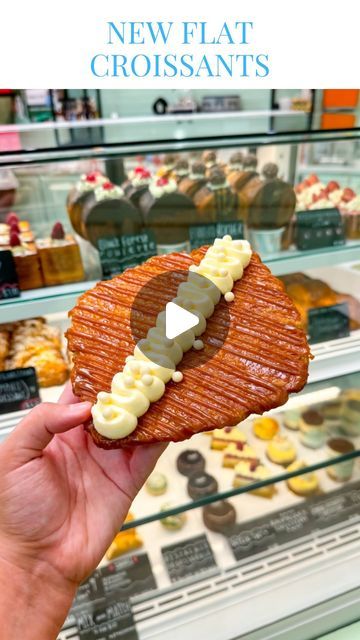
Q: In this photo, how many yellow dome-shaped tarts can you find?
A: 3